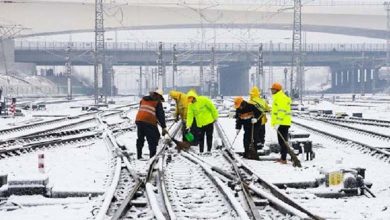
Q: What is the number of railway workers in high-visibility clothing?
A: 6